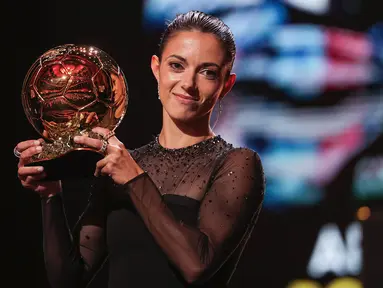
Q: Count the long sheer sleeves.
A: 2